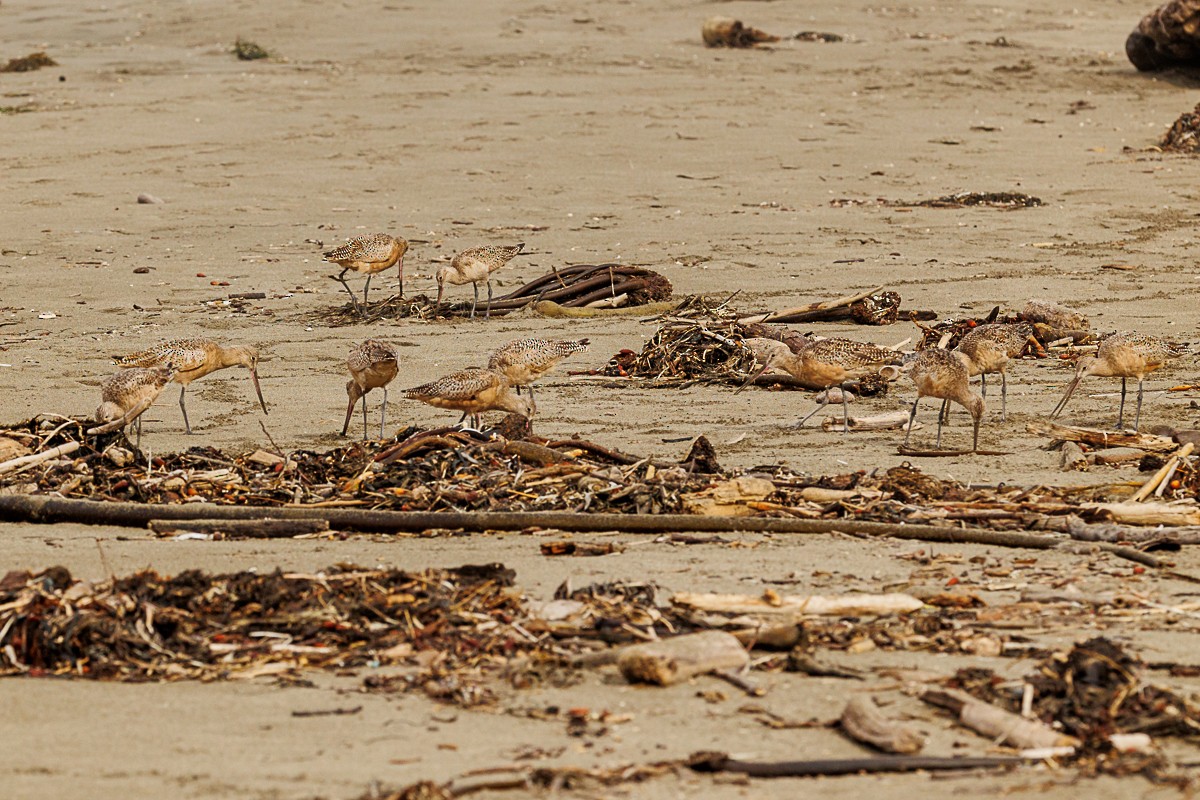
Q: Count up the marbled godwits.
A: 11